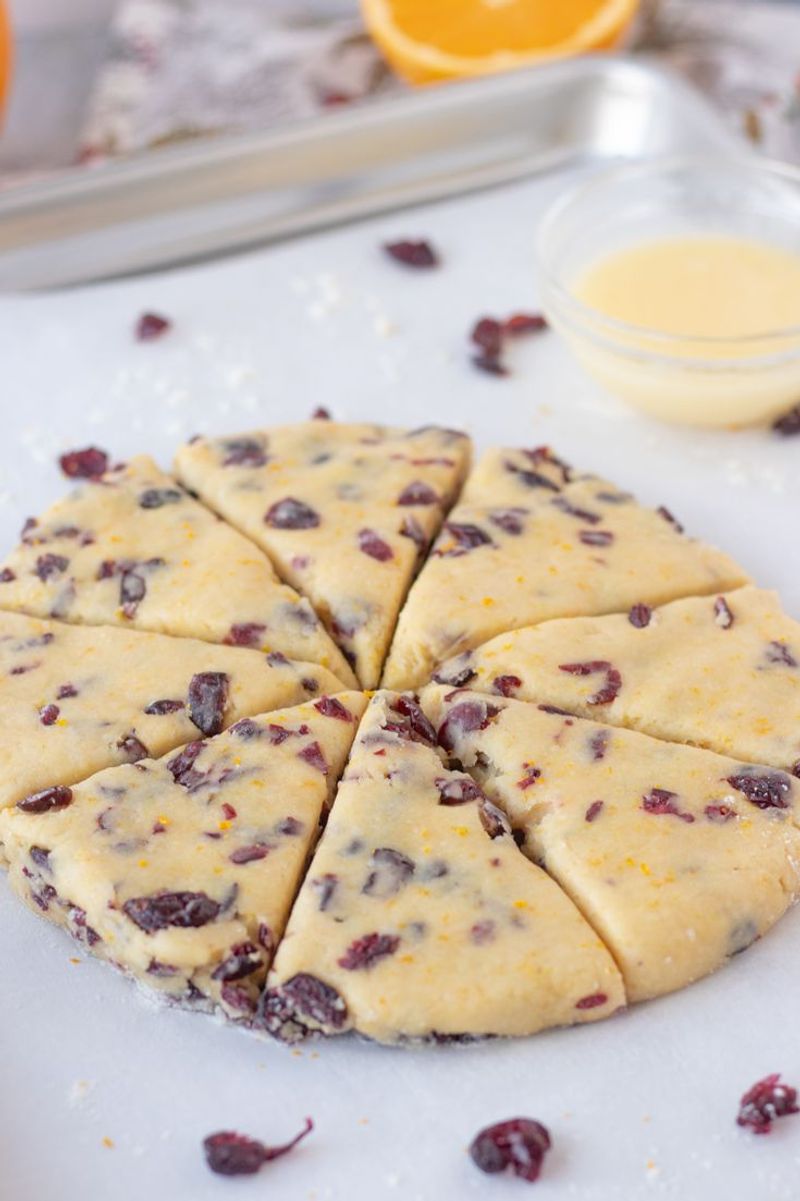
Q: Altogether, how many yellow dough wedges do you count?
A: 8